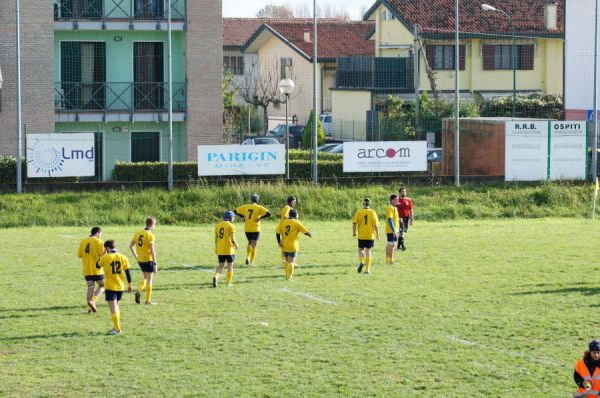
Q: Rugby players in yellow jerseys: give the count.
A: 9